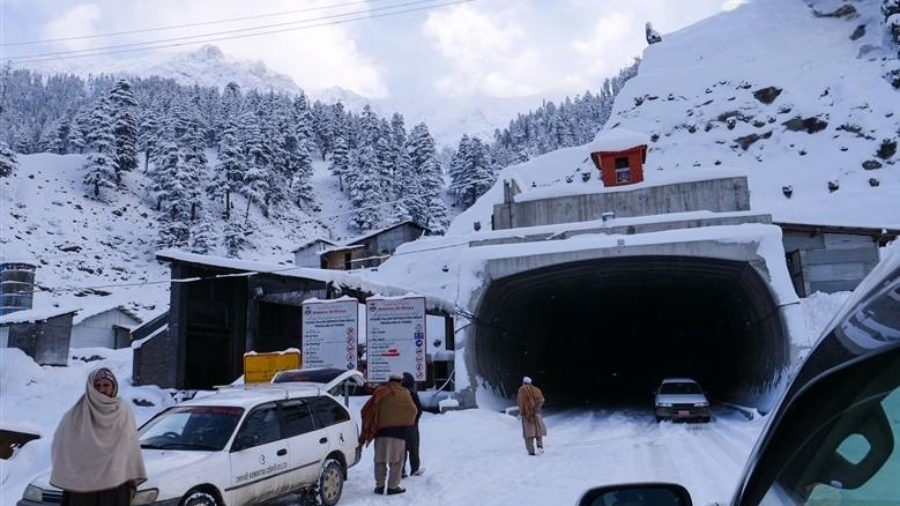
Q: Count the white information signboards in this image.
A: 2